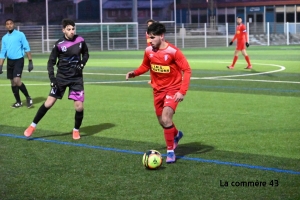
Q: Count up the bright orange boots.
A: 2